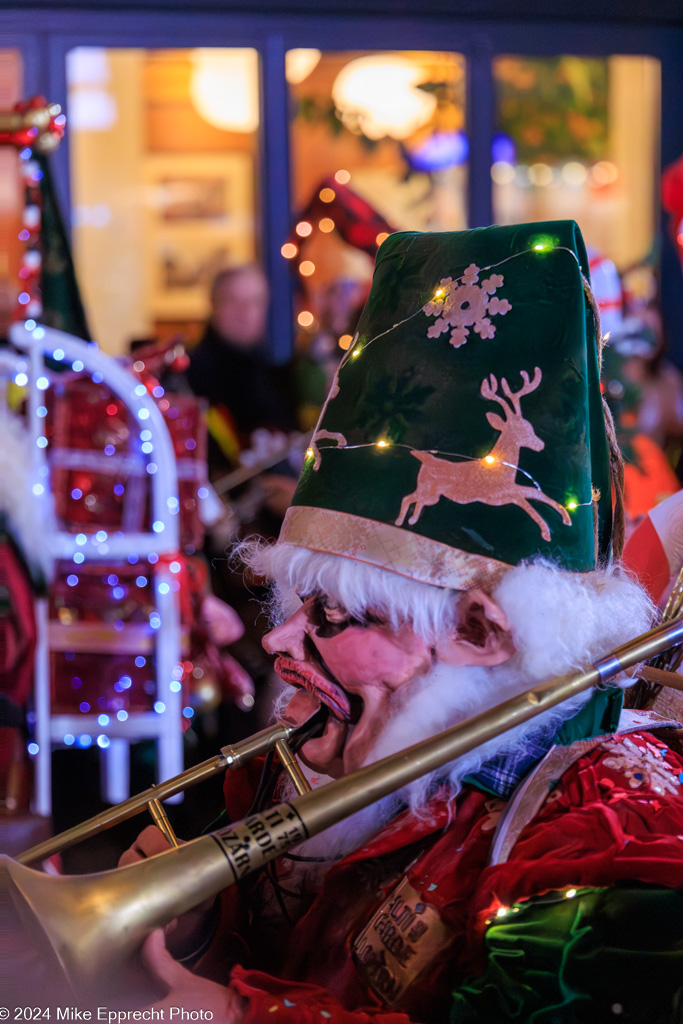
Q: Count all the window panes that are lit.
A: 3